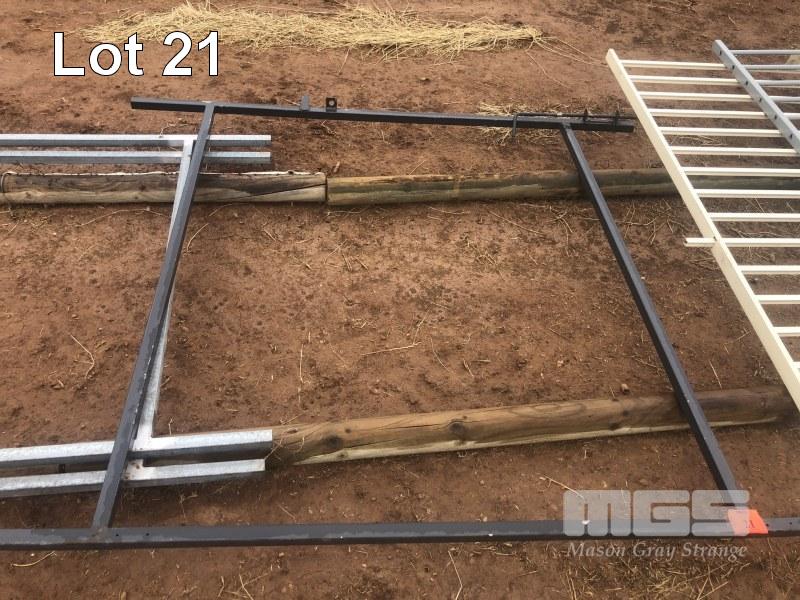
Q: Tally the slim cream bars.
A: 14